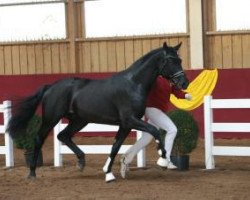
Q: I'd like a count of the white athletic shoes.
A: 2